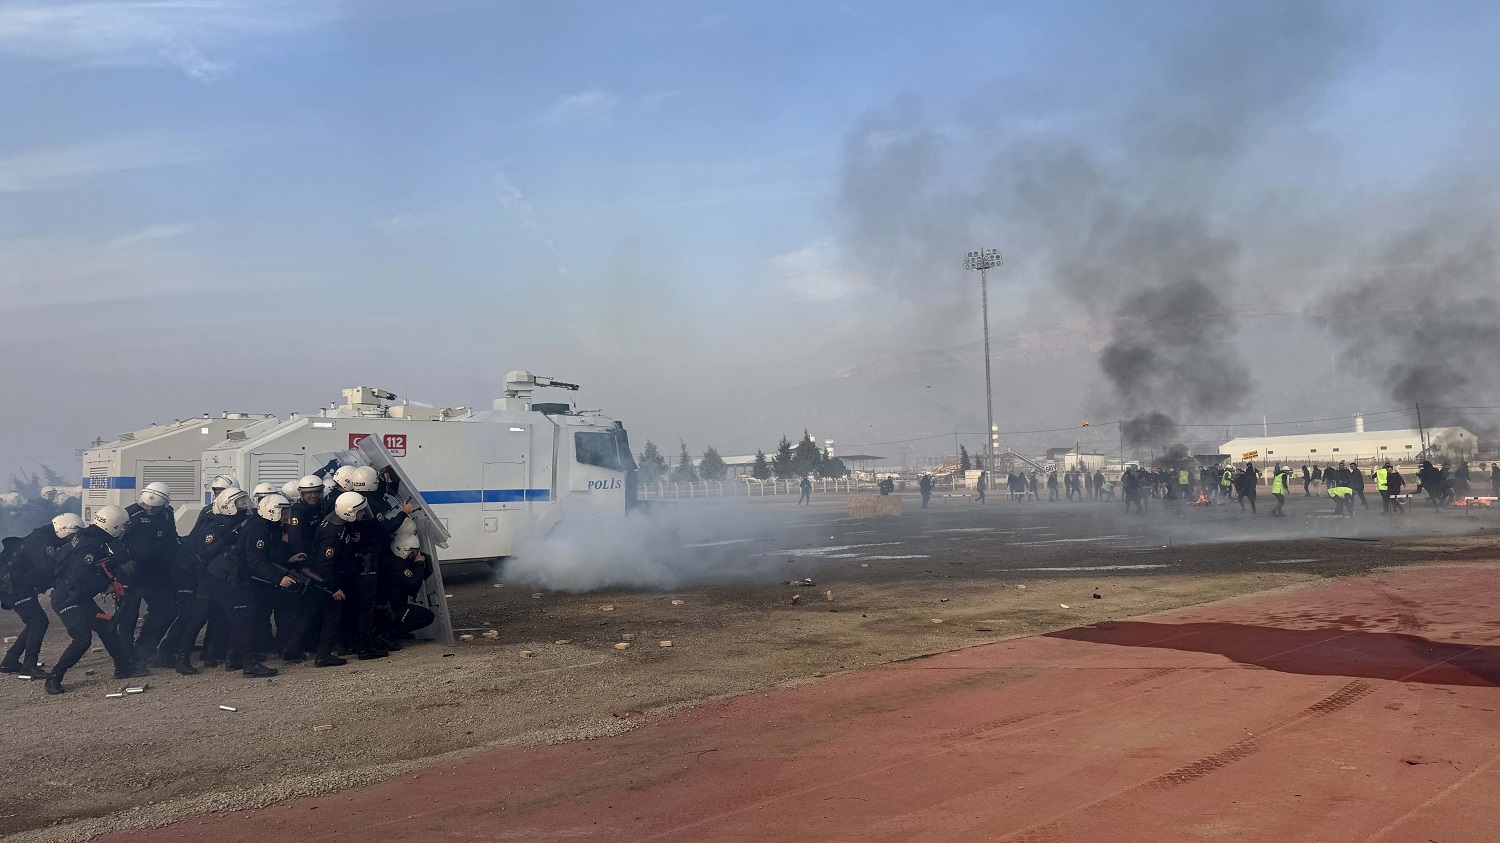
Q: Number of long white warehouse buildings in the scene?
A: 1